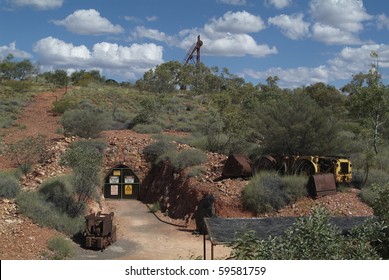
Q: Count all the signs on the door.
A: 5